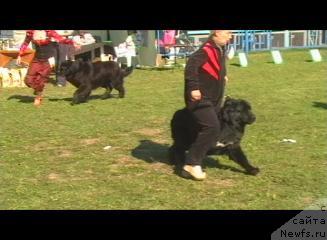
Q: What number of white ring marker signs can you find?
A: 3